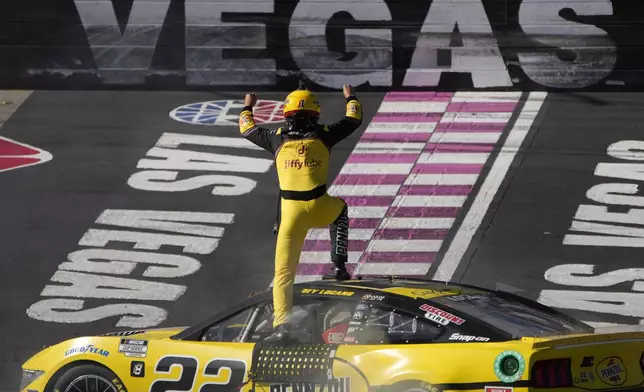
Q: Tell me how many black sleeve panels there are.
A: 2